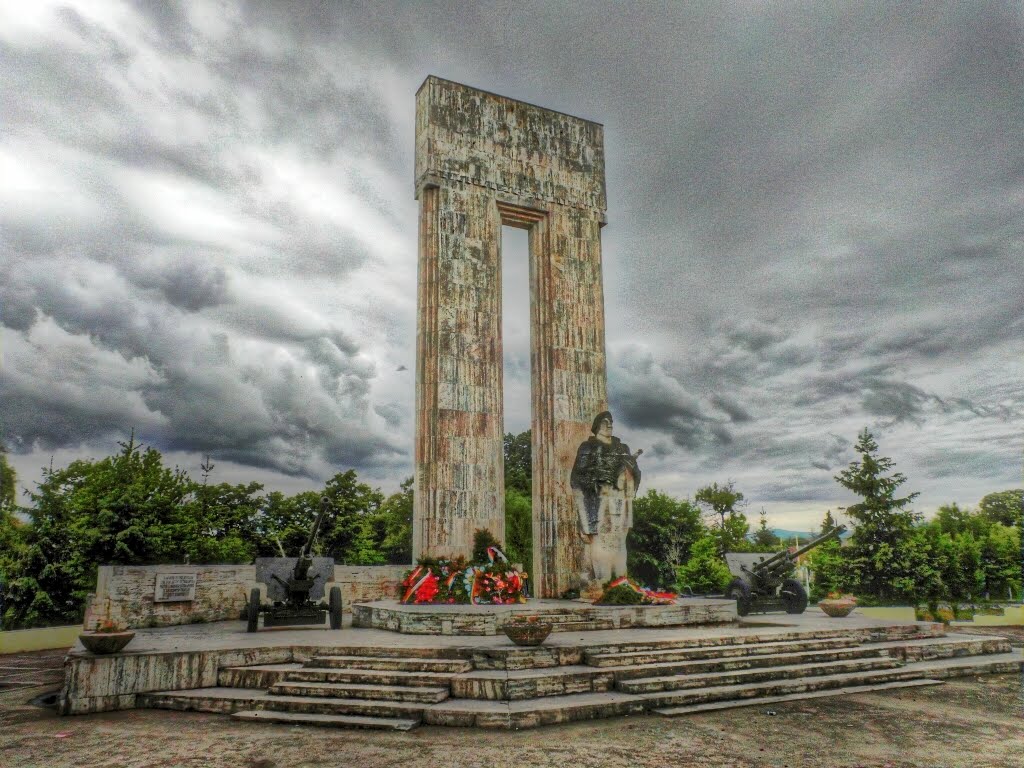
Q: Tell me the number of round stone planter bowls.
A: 3